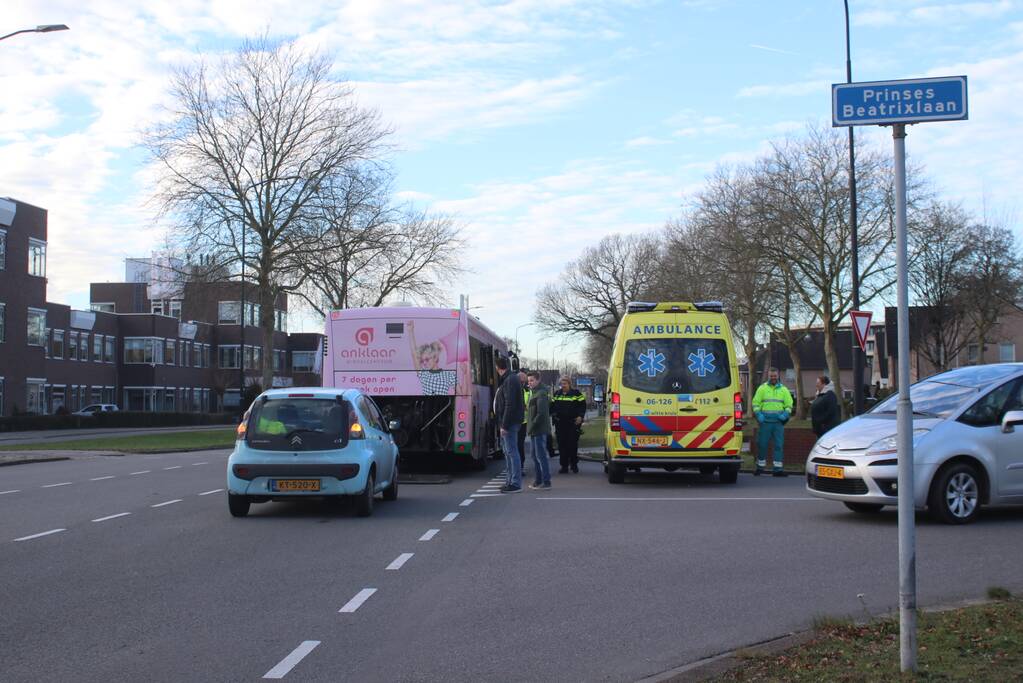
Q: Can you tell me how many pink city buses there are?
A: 1